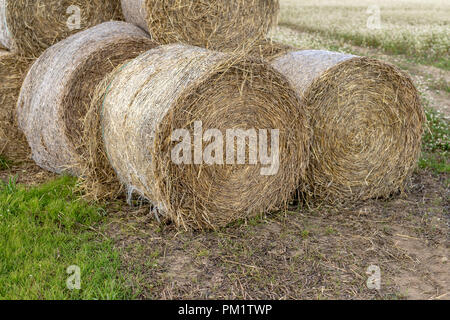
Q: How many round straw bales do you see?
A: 6